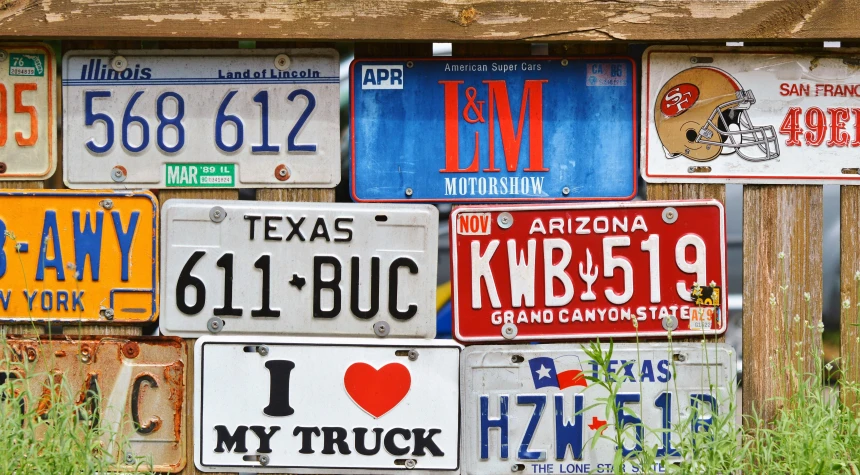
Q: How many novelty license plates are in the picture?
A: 3